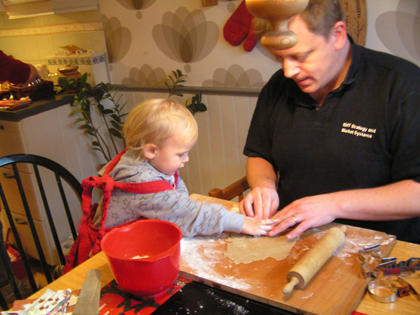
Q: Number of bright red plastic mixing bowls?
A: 1